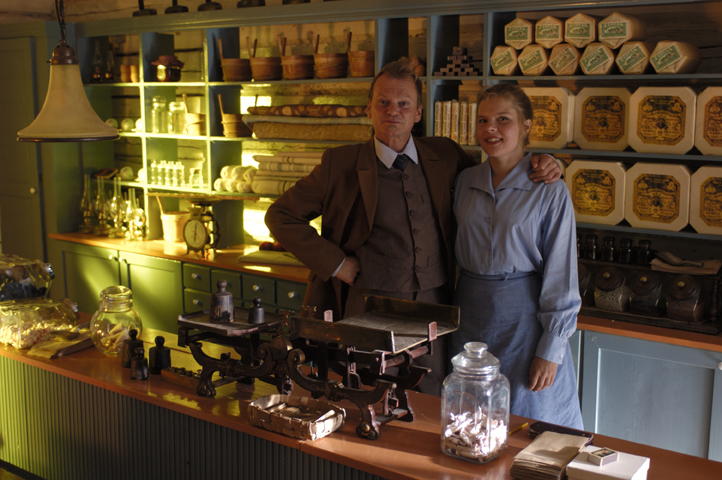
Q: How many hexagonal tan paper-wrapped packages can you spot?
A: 10